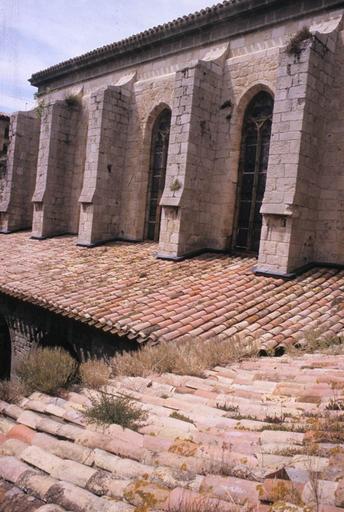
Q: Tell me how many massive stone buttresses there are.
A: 5